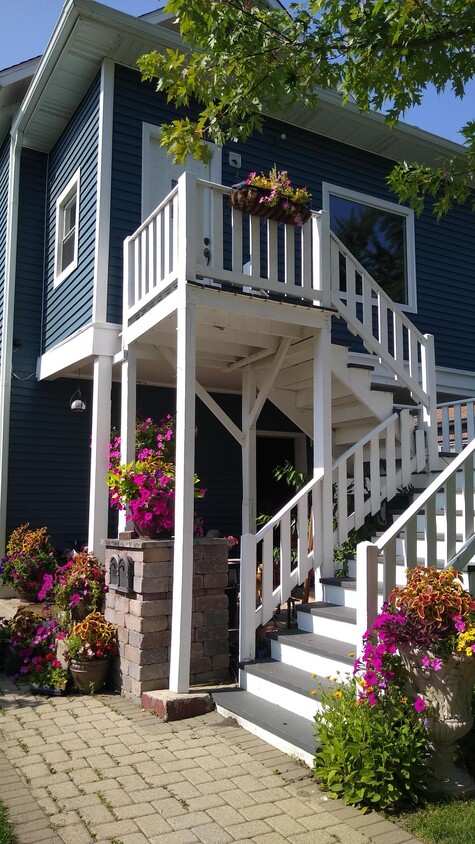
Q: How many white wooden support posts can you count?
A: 5